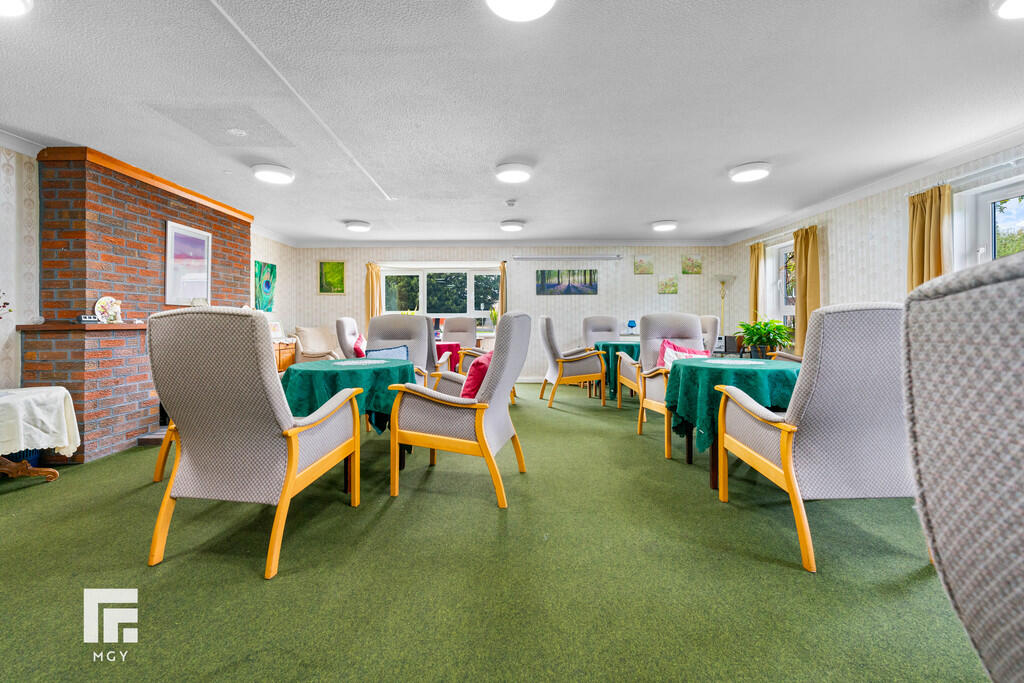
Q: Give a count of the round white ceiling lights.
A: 9